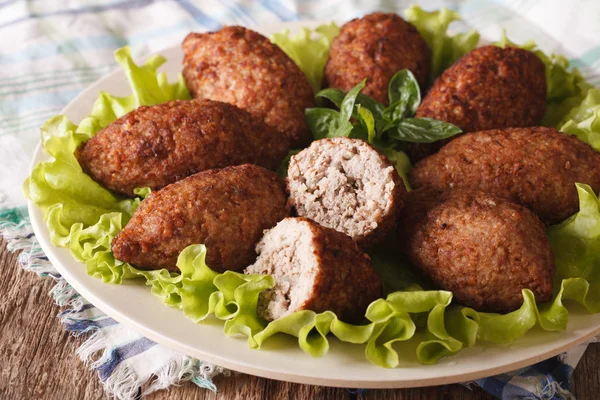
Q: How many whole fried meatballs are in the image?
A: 7